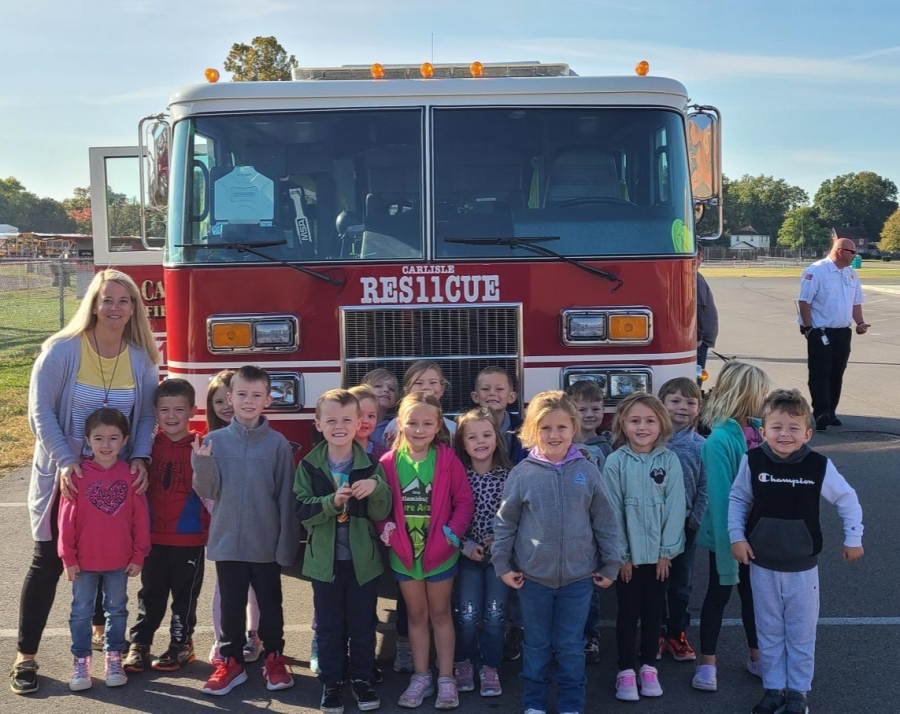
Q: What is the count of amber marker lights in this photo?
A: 5